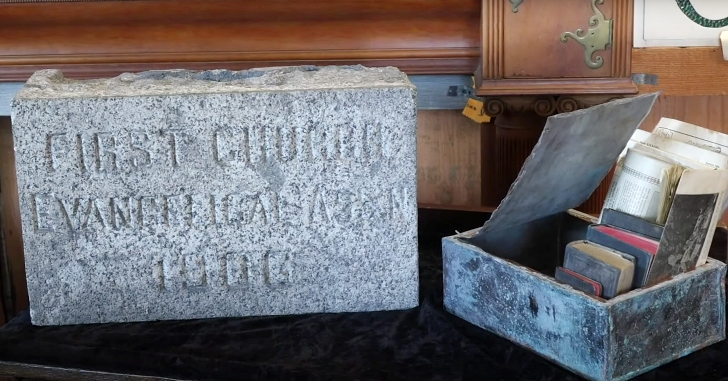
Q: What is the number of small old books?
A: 4